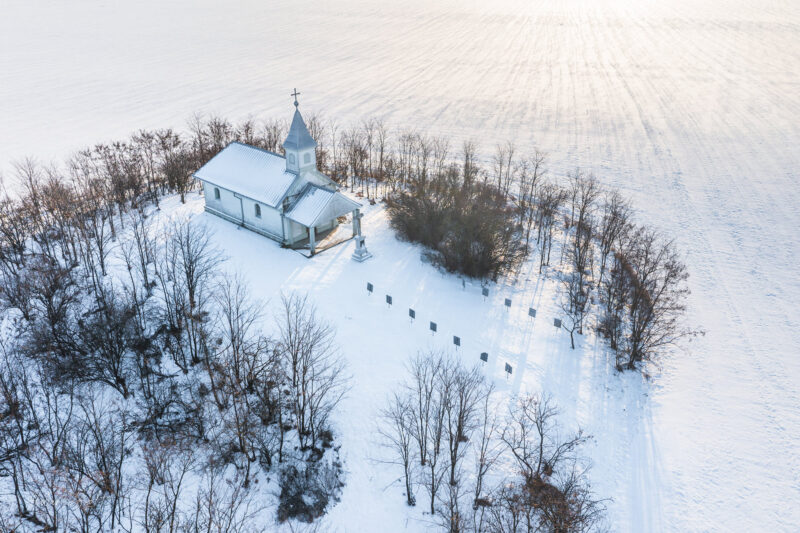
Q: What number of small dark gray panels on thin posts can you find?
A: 11